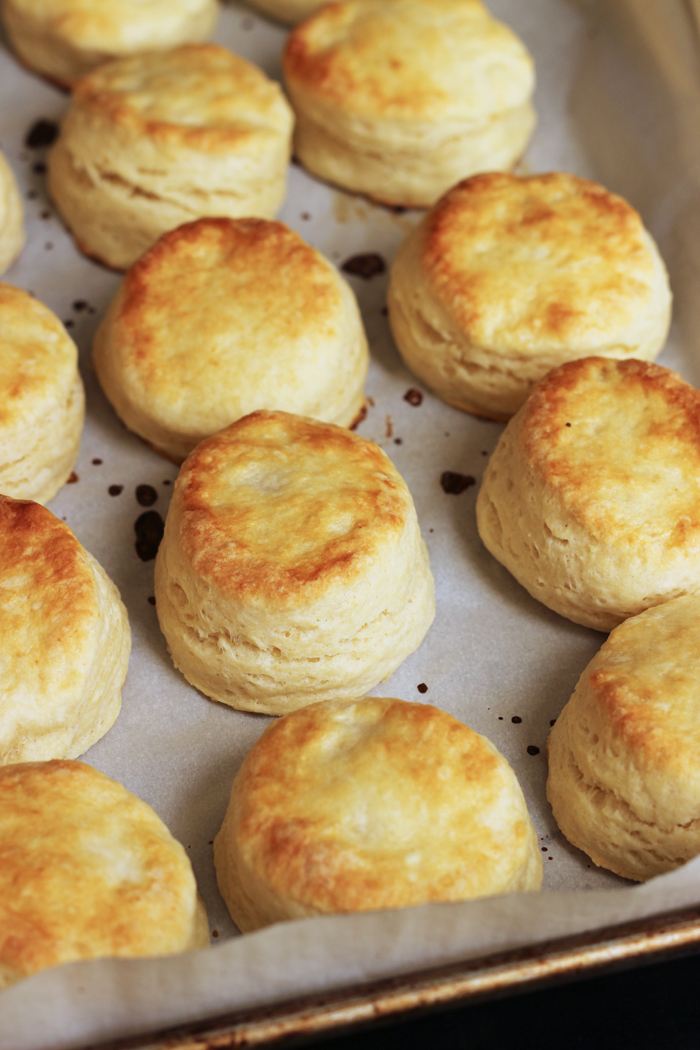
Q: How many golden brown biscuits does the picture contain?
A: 14